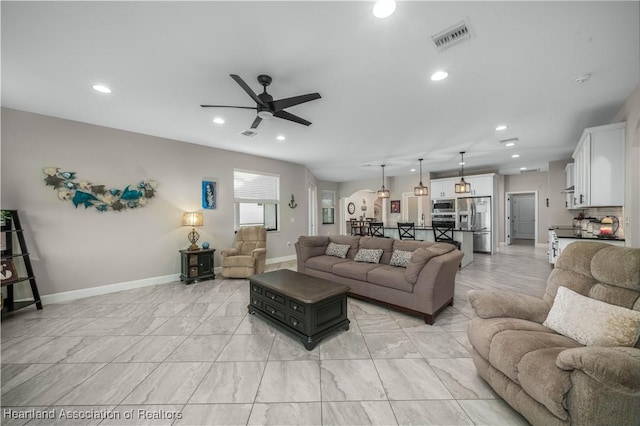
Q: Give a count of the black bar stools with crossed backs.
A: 3